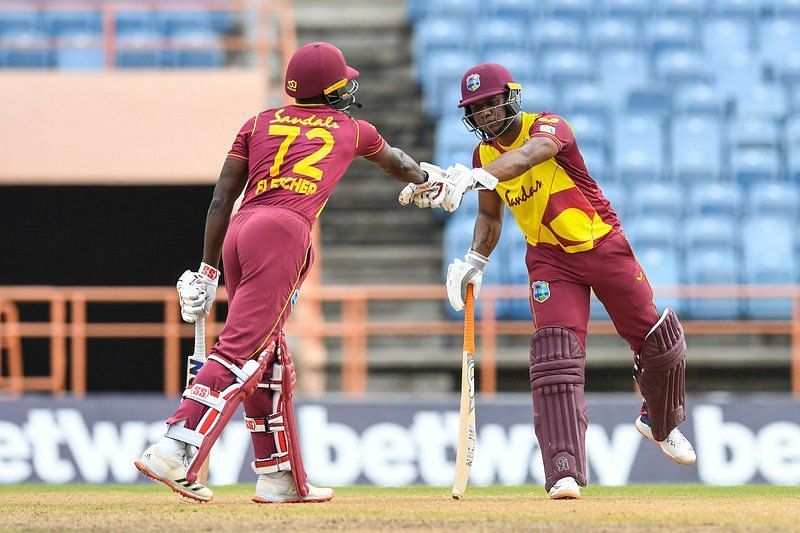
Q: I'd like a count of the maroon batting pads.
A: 4